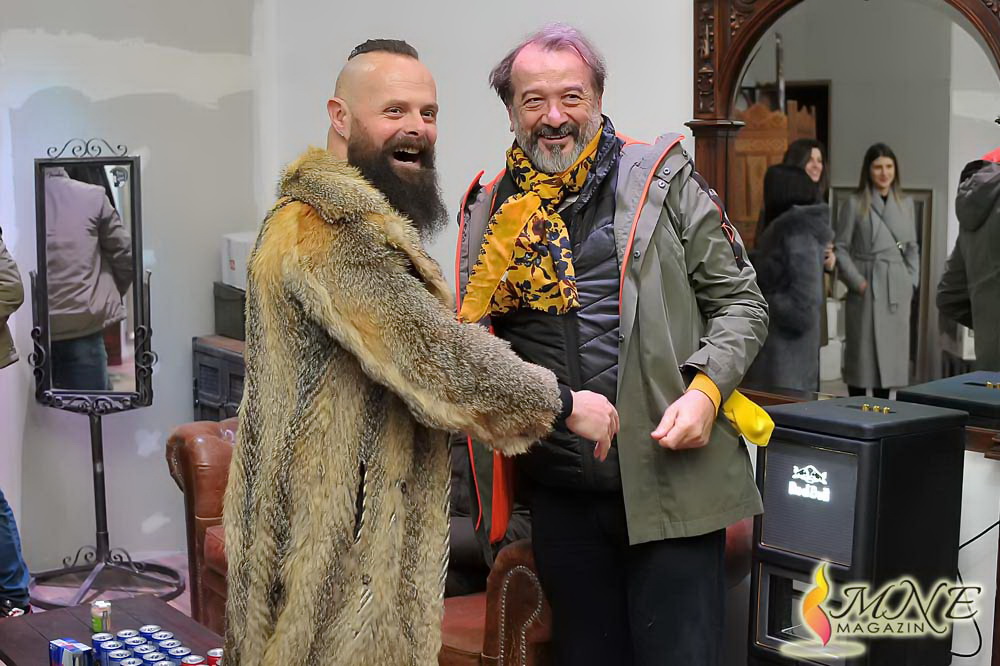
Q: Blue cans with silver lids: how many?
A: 13